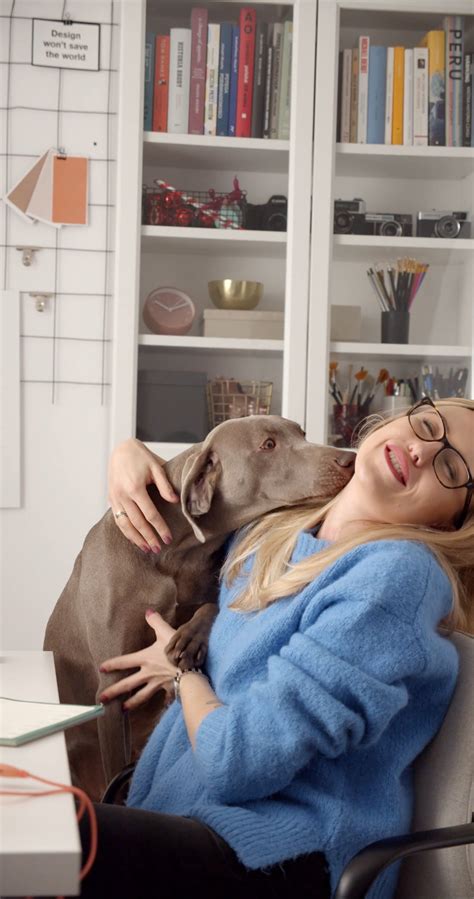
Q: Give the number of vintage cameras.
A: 3